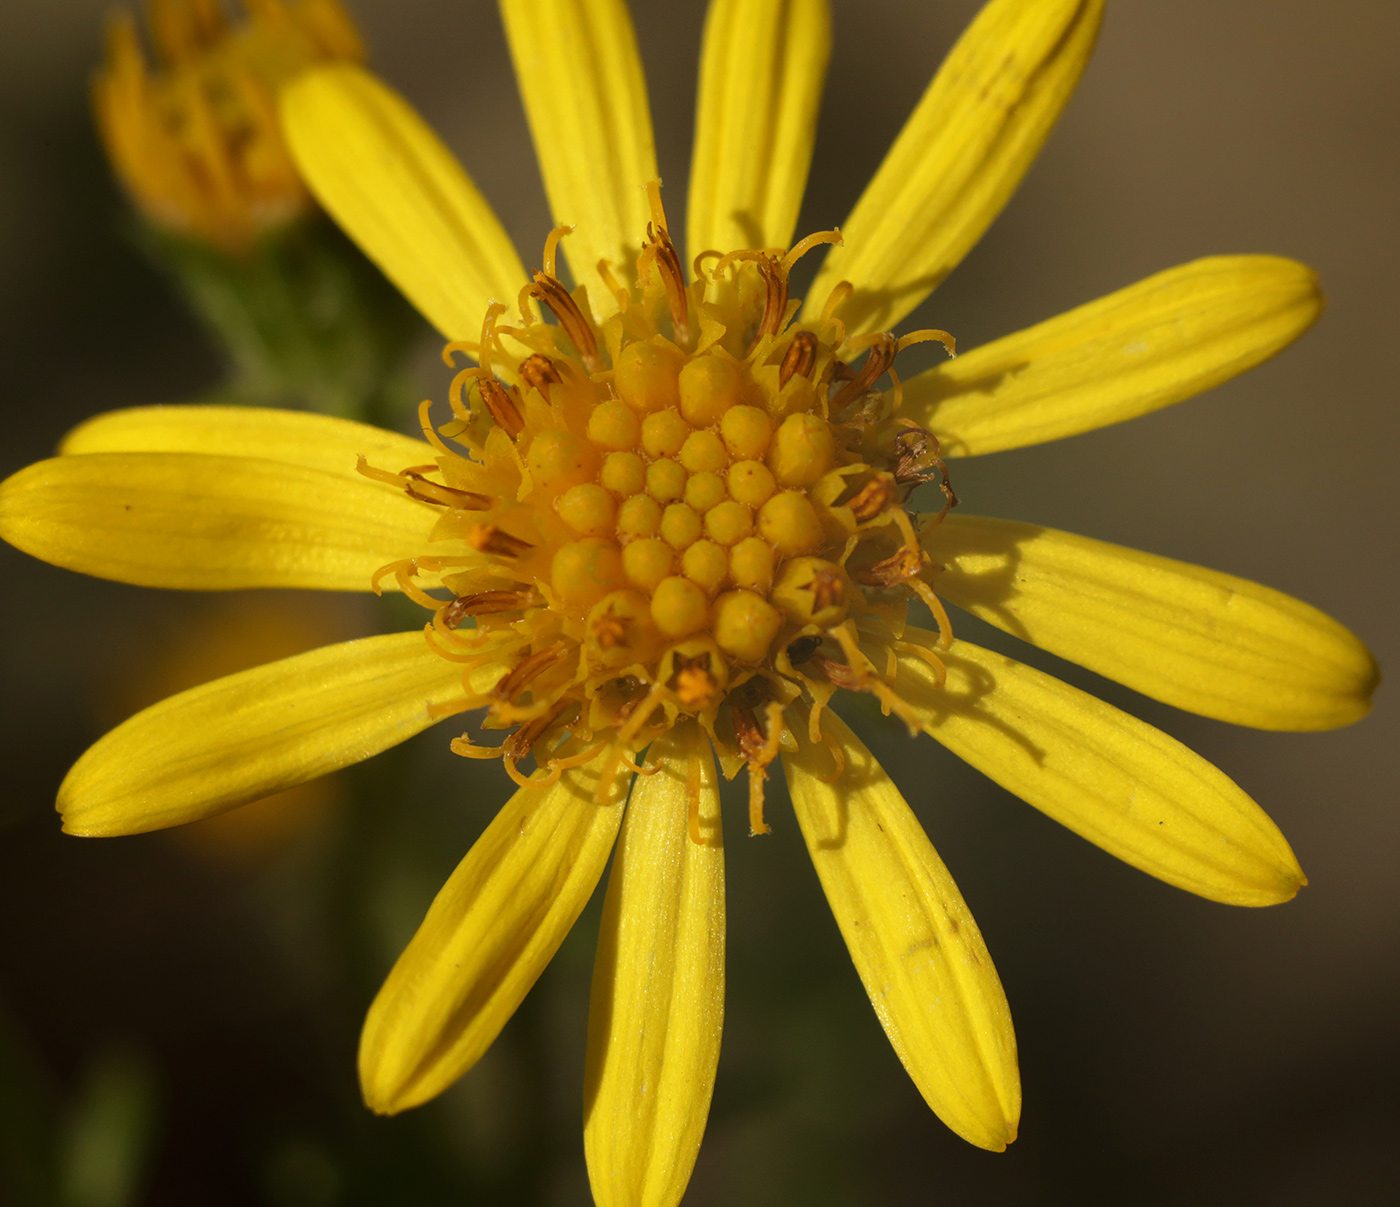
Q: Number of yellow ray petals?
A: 13